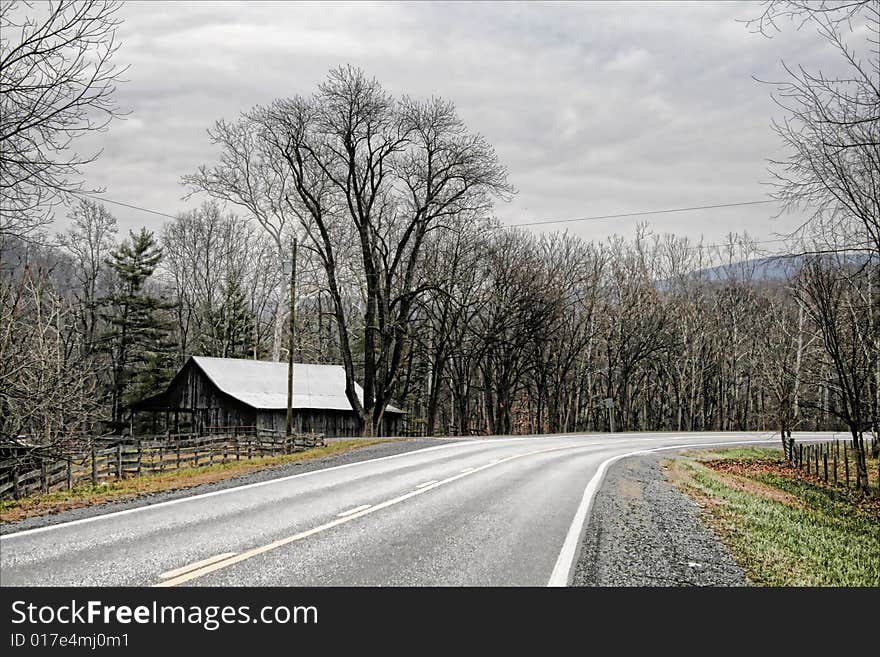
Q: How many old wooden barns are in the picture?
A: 1